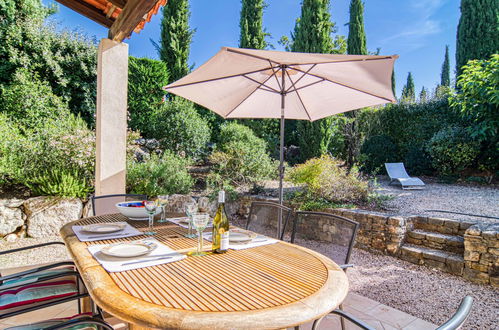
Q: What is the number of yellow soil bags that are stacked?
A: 0